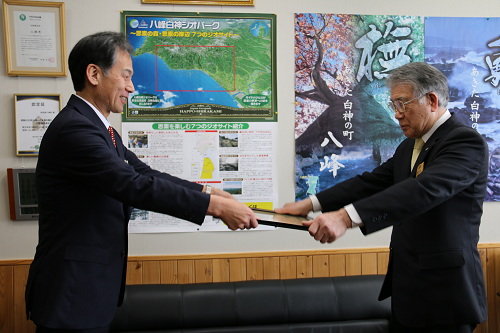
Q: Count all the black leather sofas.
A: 1